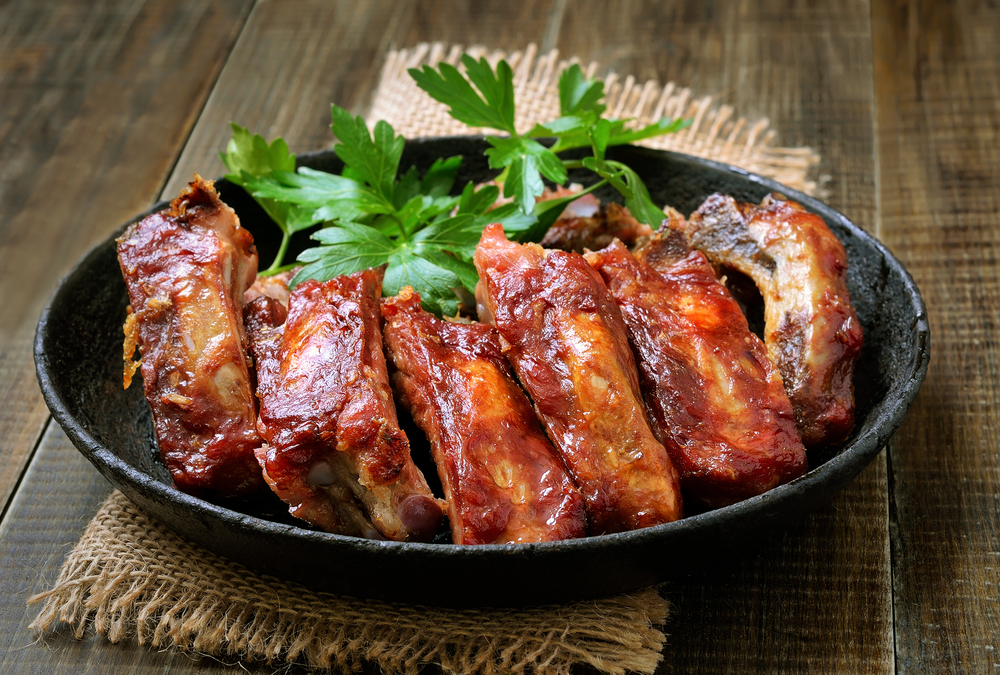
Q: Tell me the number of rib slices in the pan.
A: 6